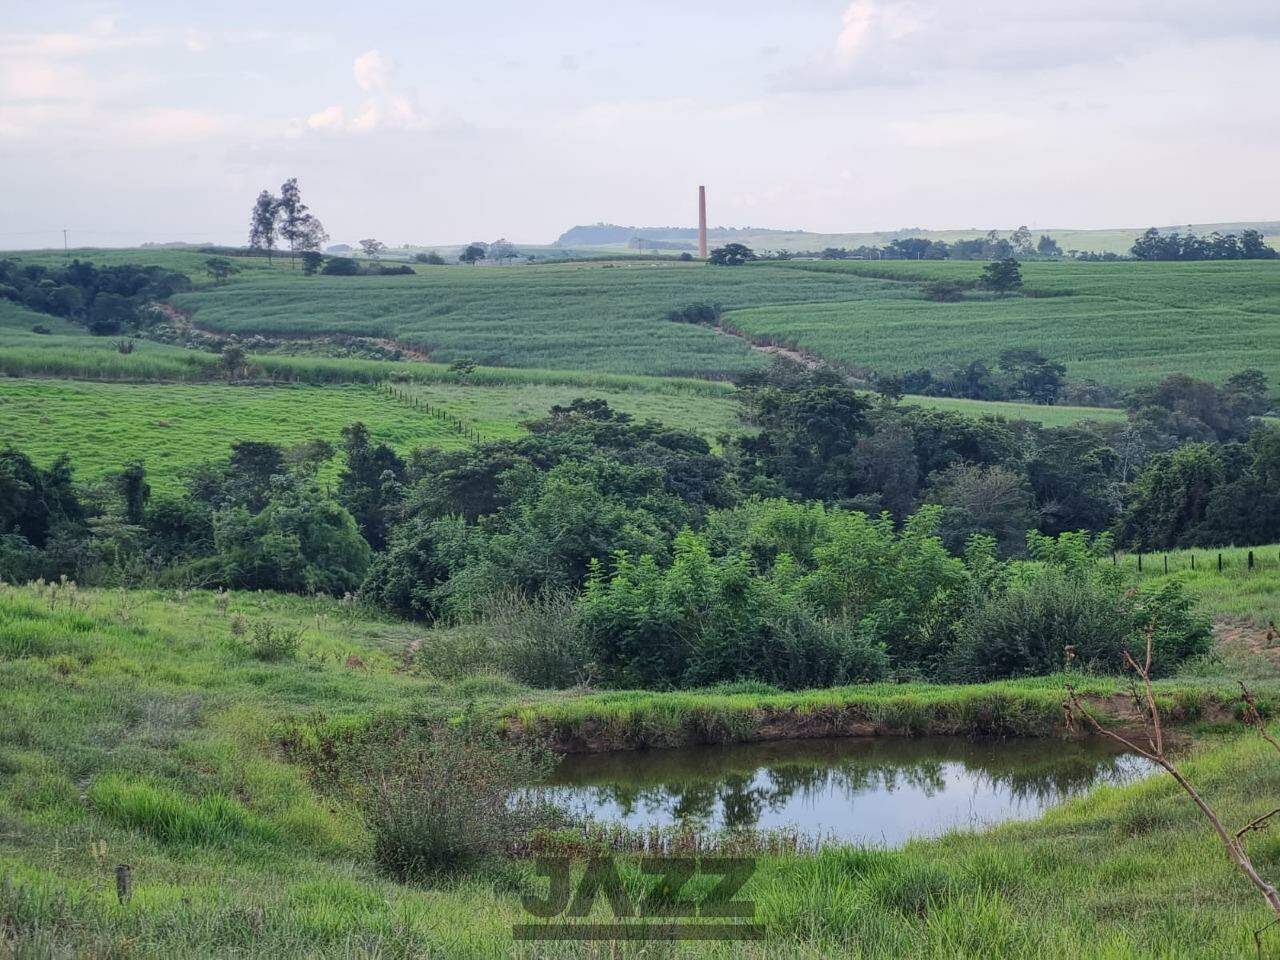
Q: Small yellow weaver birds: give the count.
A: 0